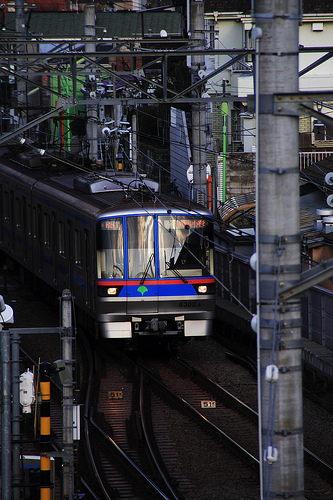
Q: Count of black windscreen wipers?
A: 2